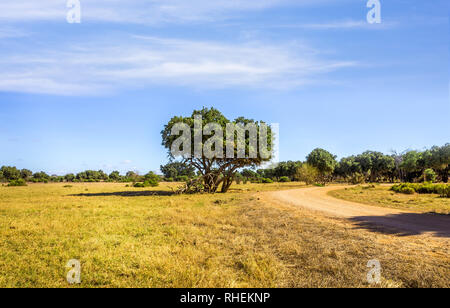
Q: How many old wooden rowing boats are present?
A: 0